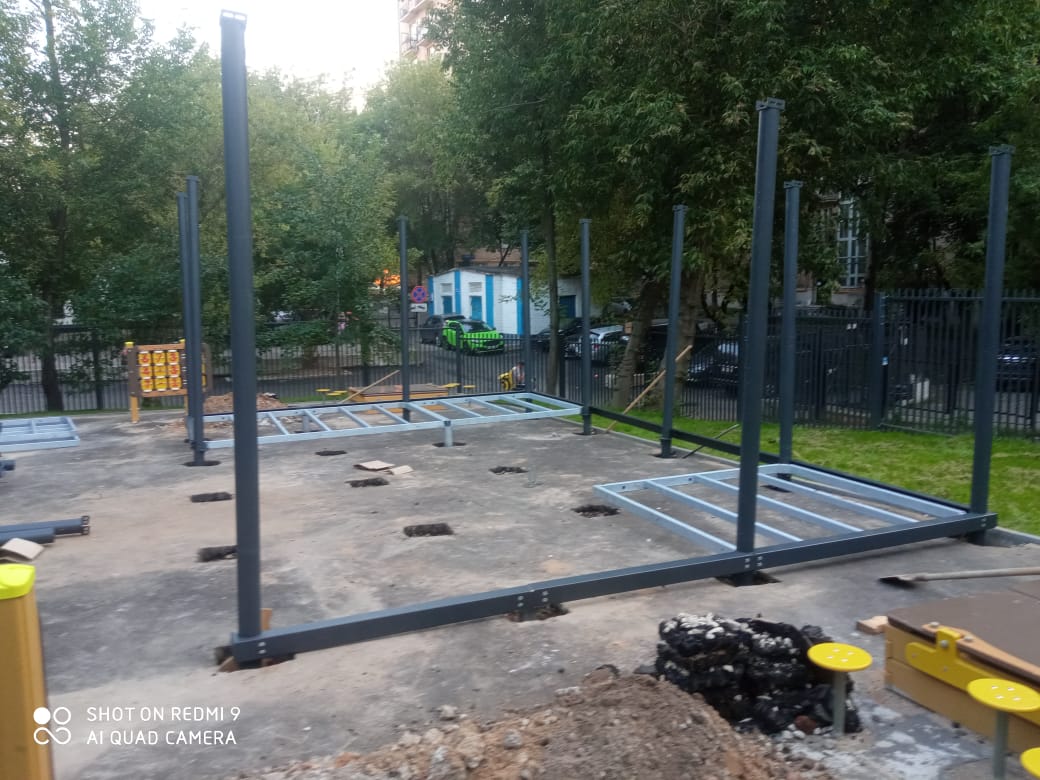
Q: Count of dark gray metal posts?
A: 10